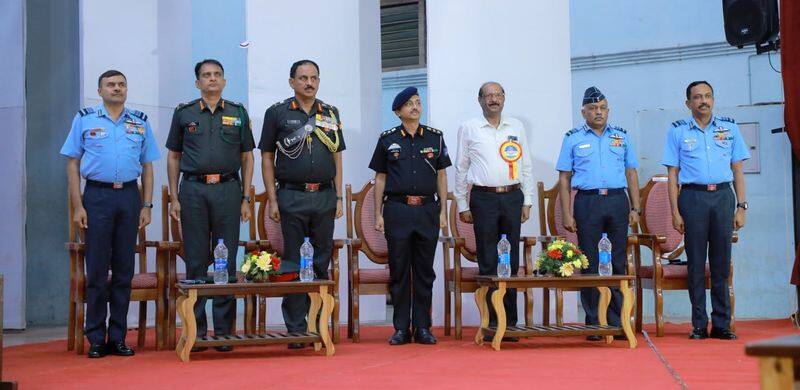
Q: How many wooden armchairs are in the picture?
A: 7